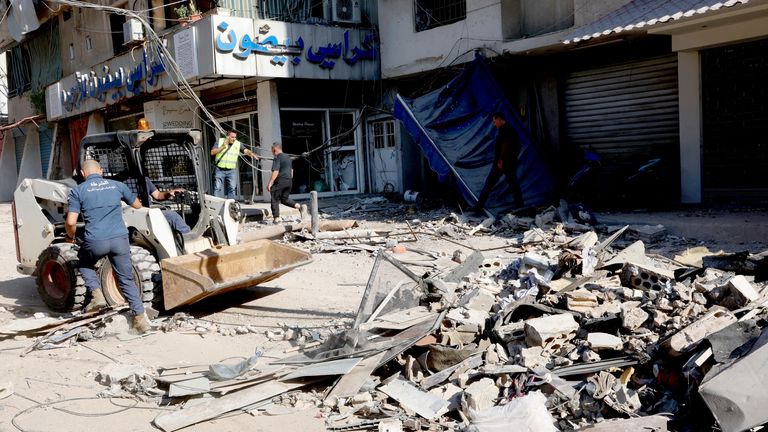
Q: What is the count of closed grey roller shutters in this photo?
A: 1